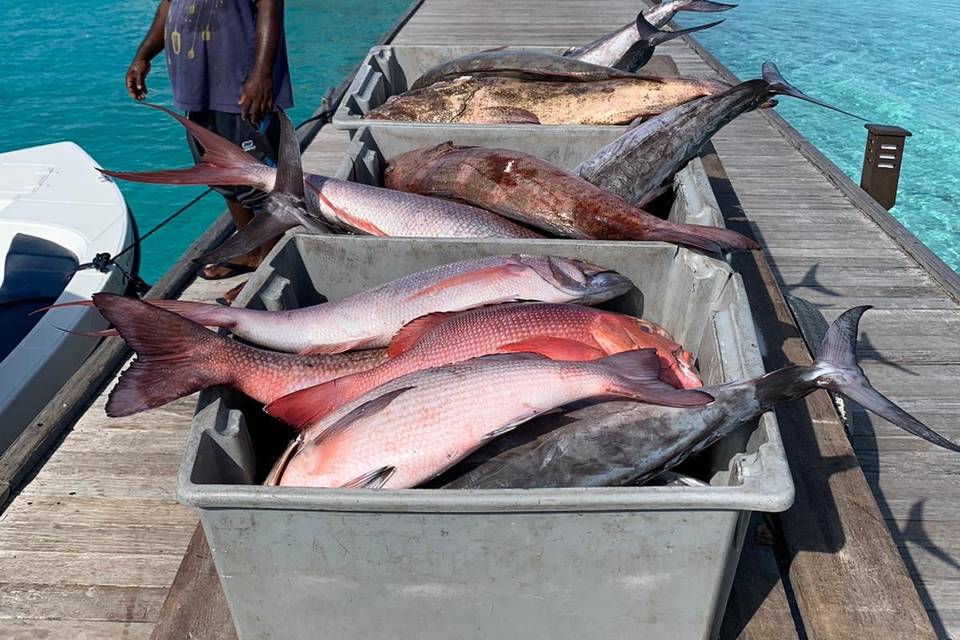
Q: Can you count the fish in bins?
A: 13